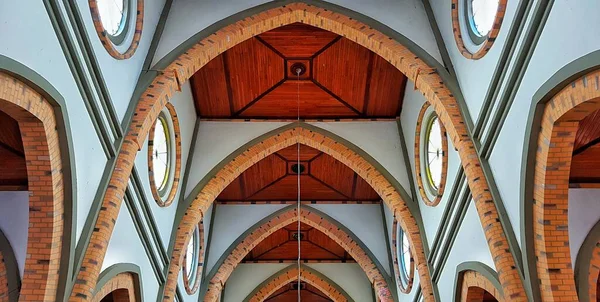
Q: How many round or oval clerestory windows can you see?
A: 6